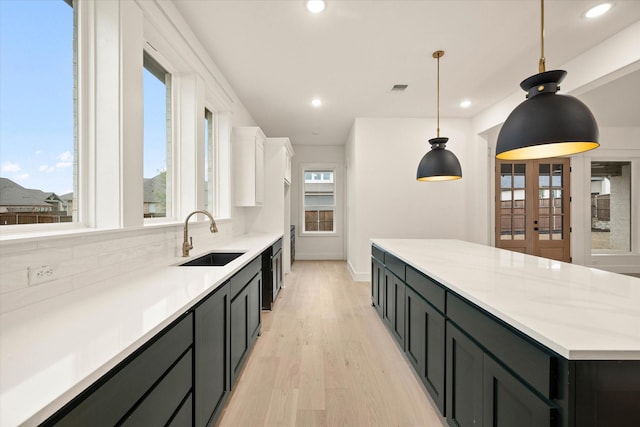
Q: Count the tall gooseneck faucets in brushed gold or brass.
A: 1